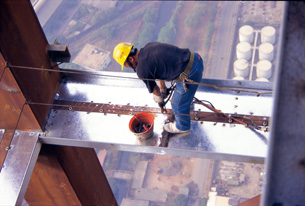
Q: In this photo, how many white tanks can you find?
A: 8